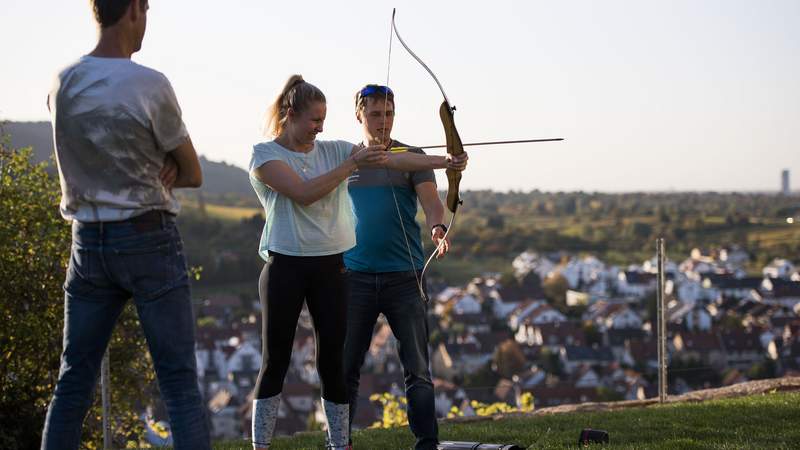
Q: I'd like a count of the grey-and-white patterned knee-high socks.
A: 2